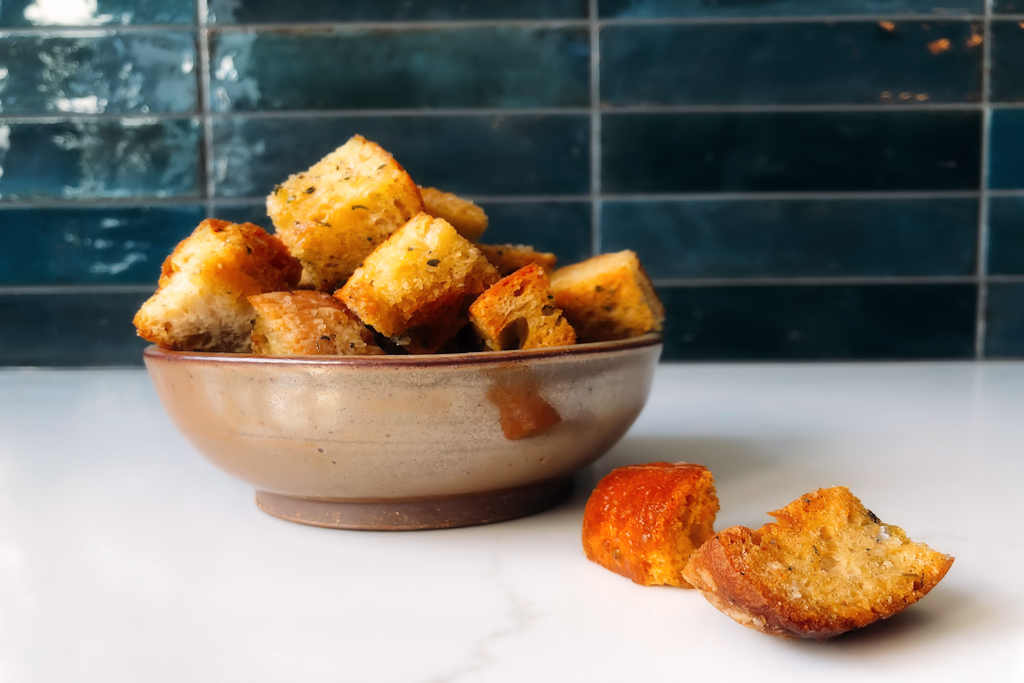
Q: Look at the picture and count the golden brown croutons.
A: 10